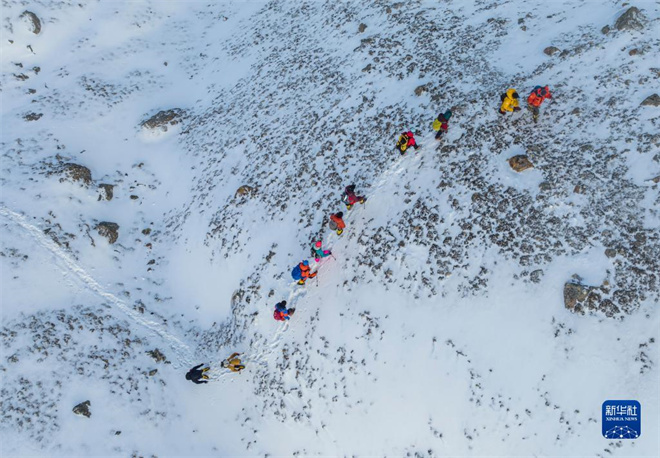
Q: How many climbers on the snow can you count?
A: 11